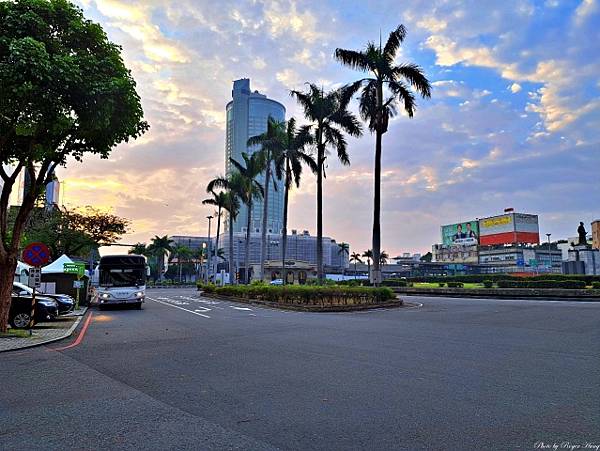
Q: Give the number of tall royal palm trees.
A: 7